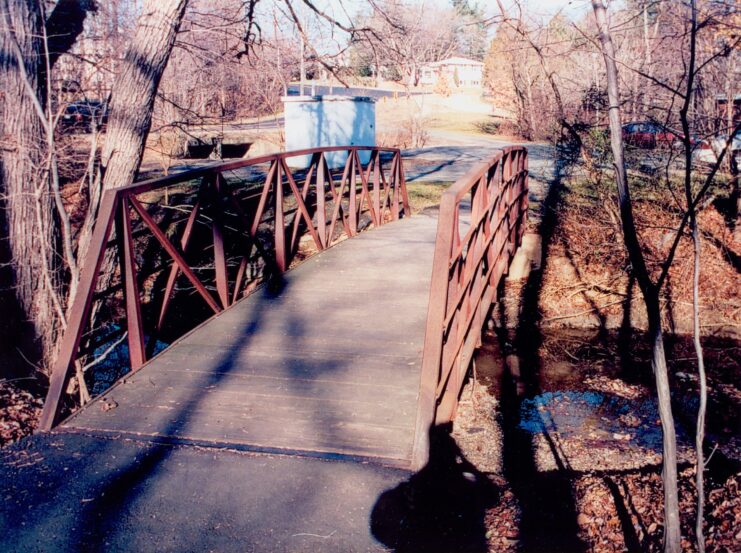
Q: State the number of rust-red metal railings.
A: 2